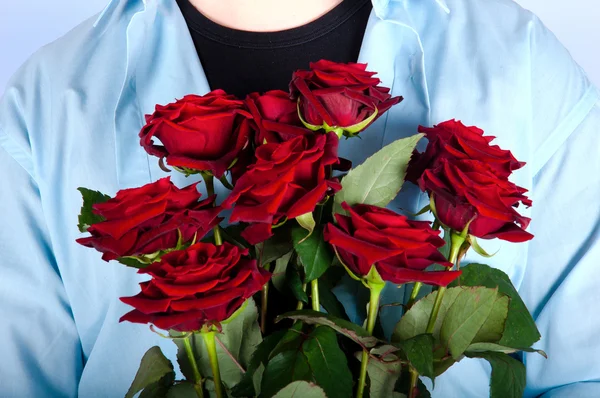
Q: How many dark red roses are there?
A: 9